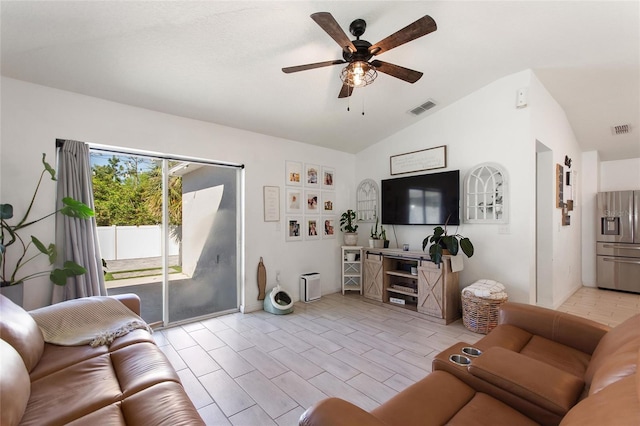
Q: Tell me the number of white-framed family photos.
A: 9